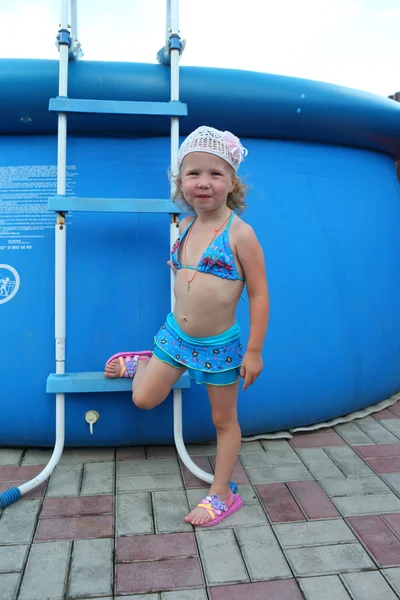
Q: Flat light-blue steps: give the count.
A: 3